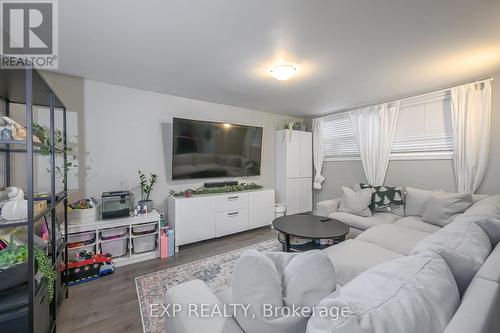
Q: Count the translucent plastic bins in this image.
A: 6